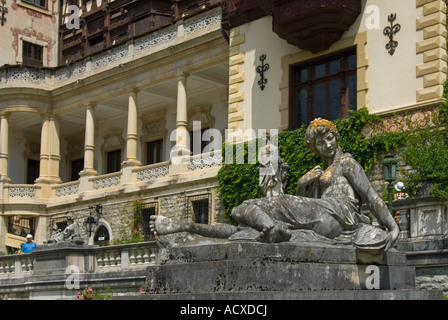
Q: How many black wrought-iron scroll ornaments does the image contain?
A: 3